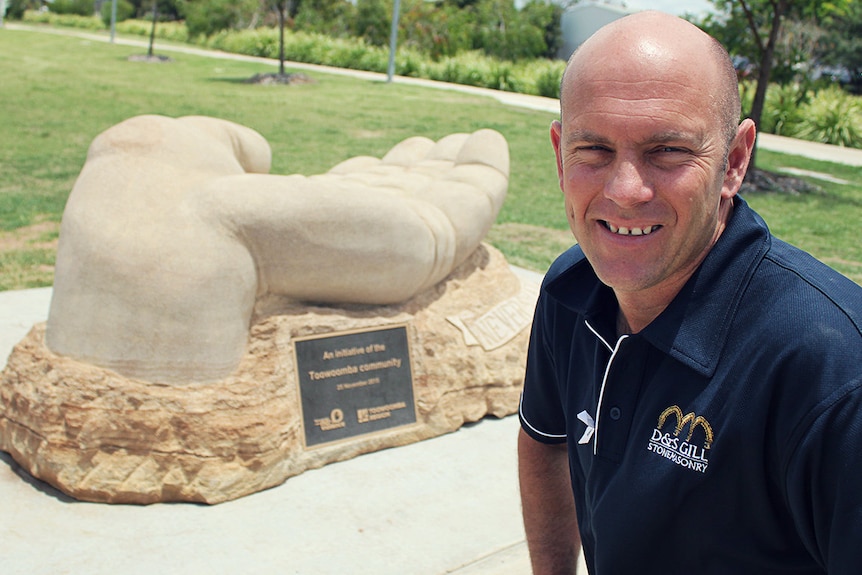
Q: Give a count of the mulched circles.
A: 3